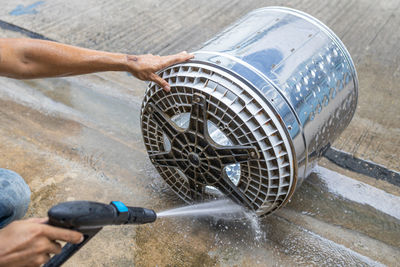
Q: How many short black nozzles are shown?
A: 1